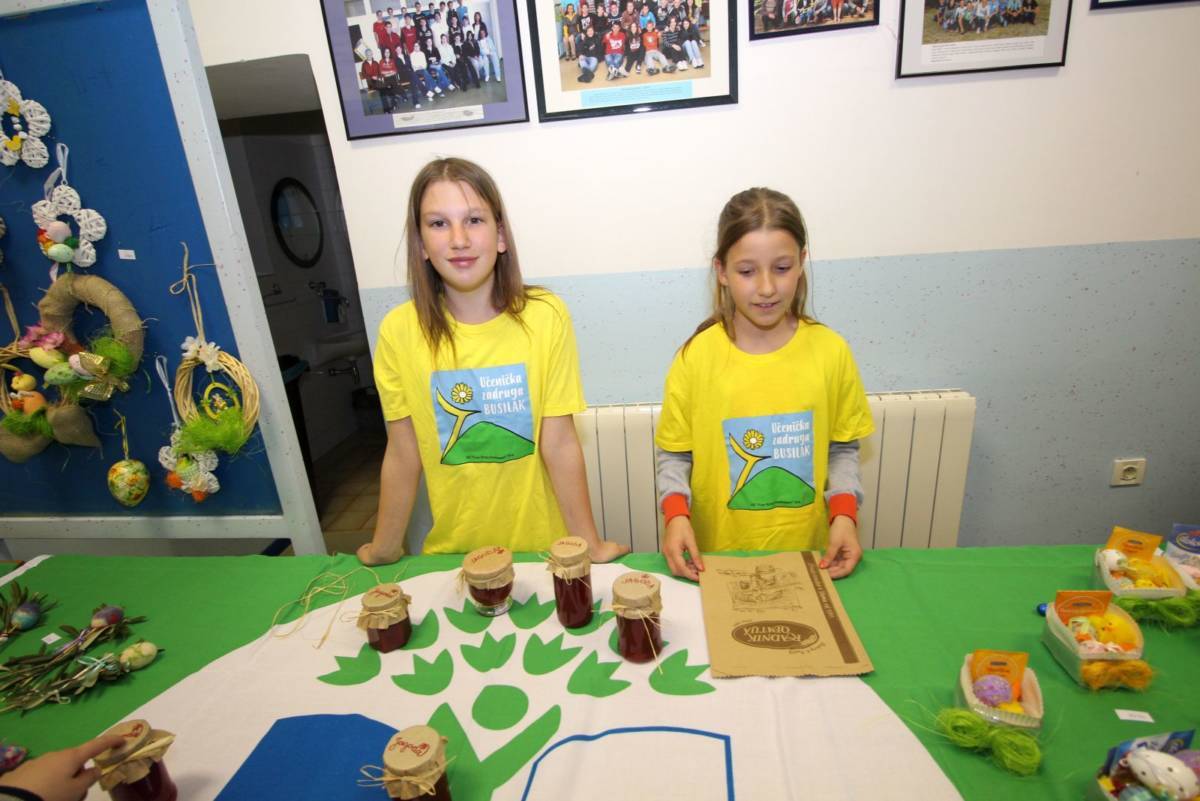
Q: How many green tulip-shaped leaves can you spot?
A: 11